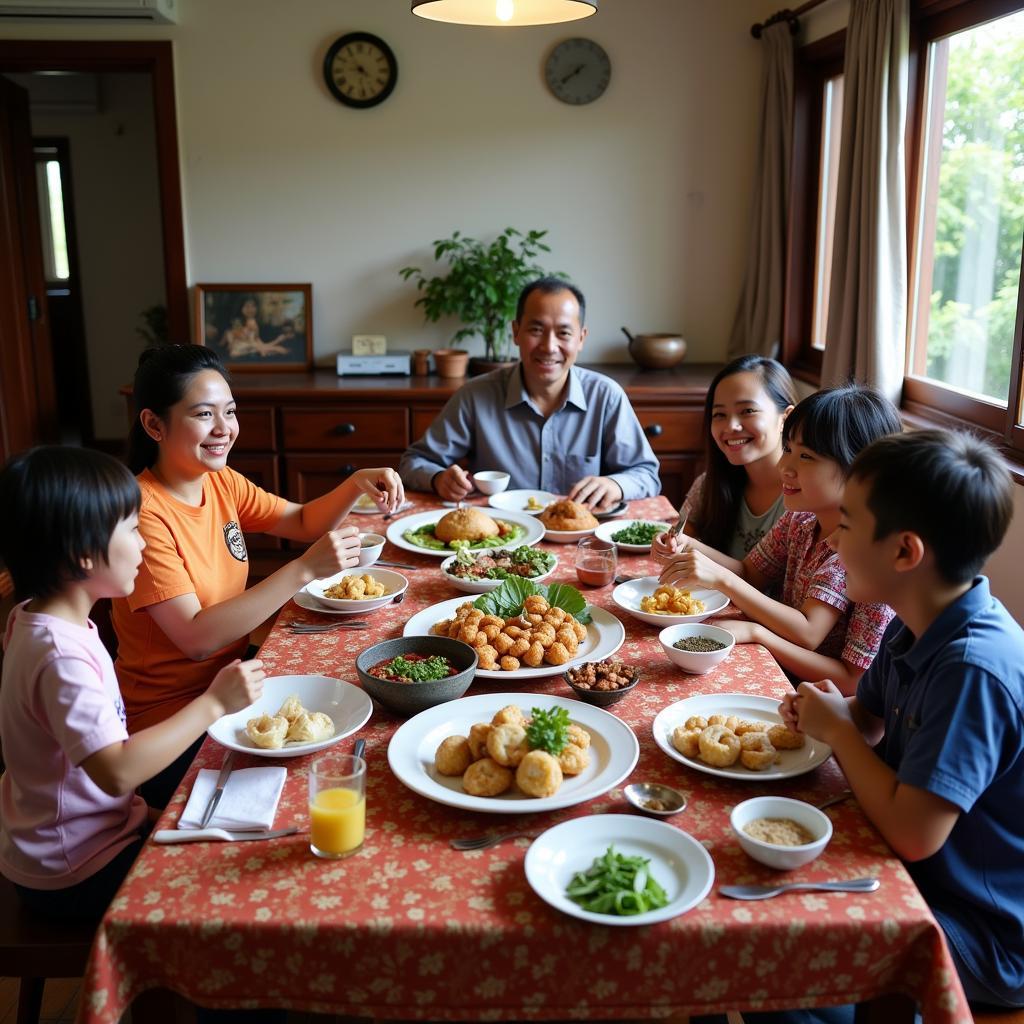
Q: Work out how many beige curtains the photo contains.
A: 2